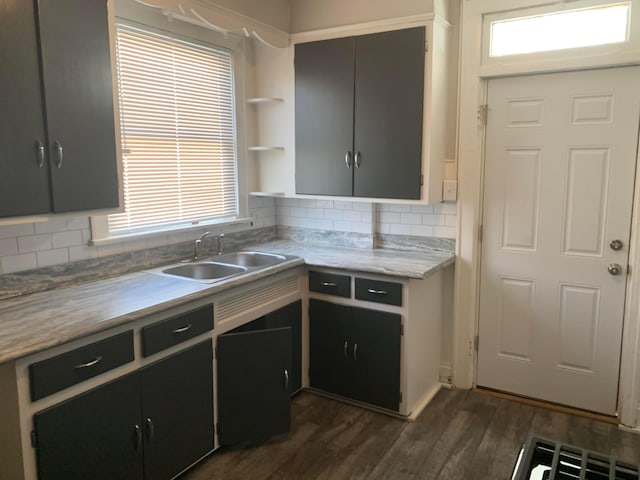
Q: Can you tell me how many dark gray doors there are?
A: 10